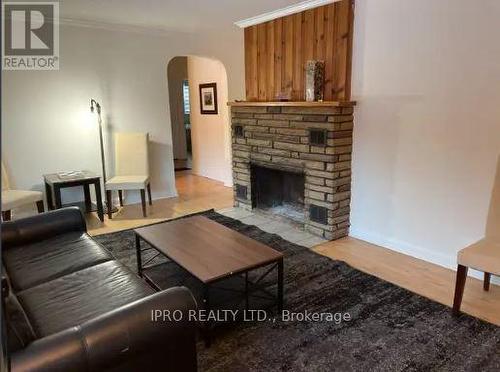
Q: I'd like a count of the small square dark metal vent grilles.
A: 4